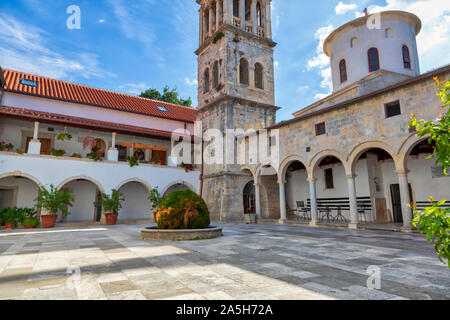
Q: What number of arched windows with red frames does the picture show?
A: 3